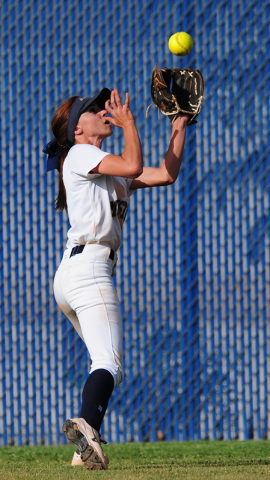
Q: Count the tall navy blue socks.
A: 1